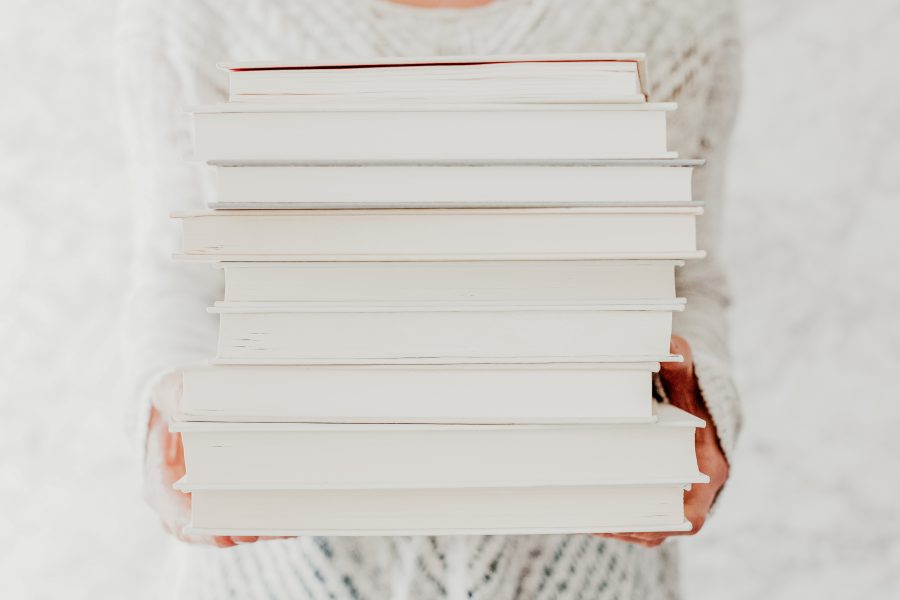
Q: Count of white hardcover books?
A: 9